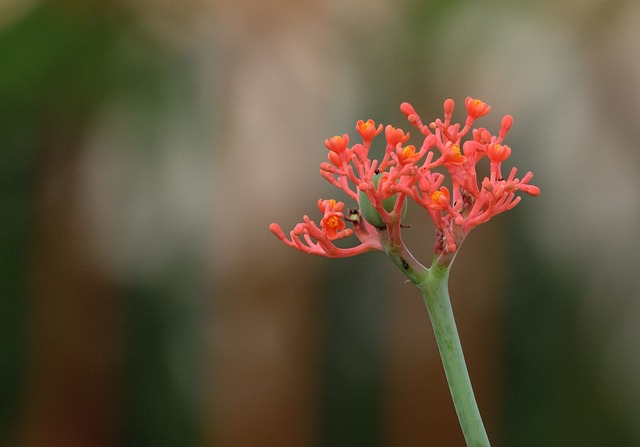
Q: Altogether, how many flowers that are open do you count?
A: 10